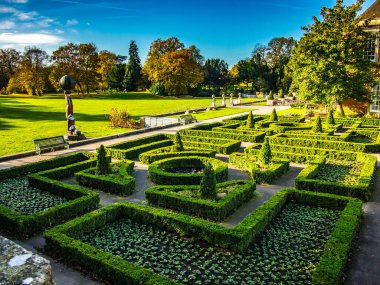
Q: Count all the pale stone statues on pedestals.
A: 4